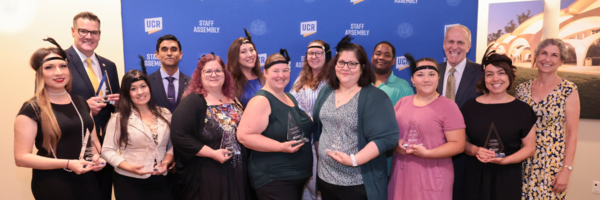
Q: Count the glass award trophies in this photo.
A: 8